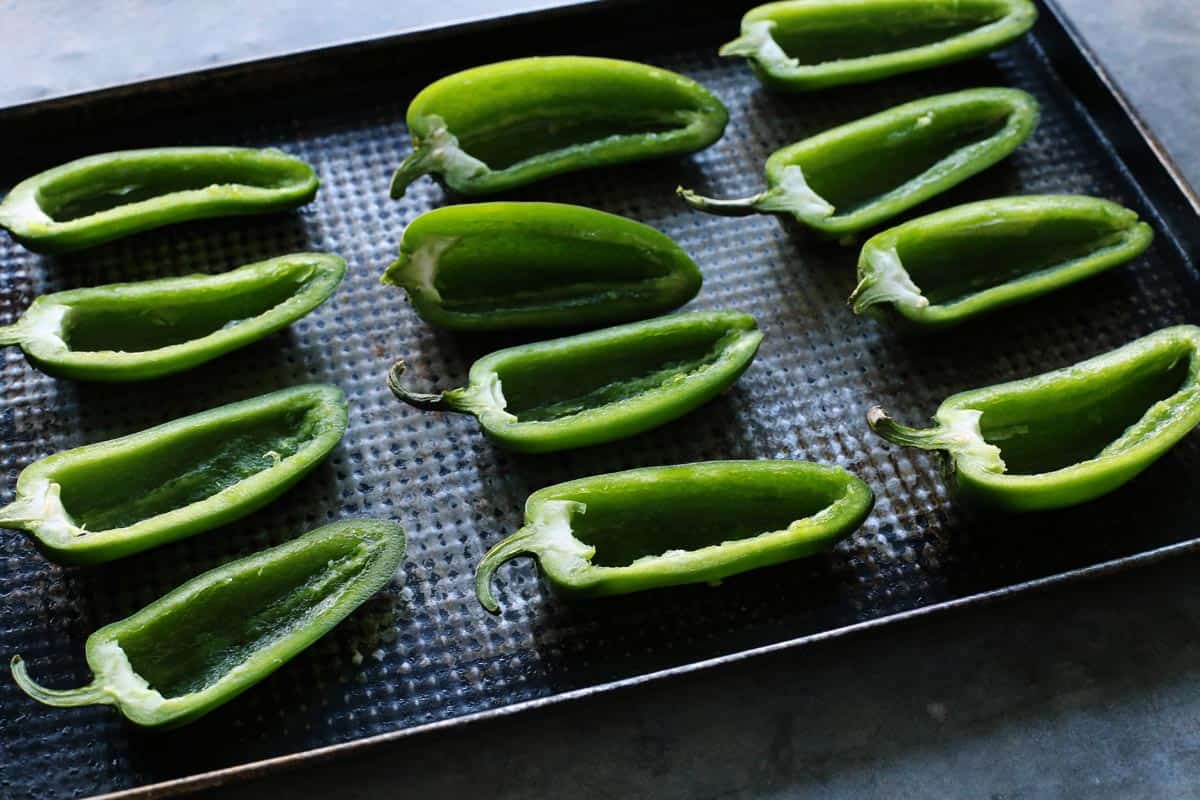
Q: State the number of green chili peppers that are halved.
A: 12